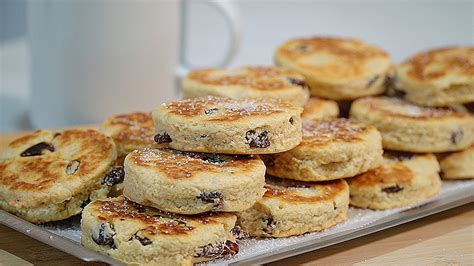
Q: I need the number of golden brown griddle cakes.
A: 14